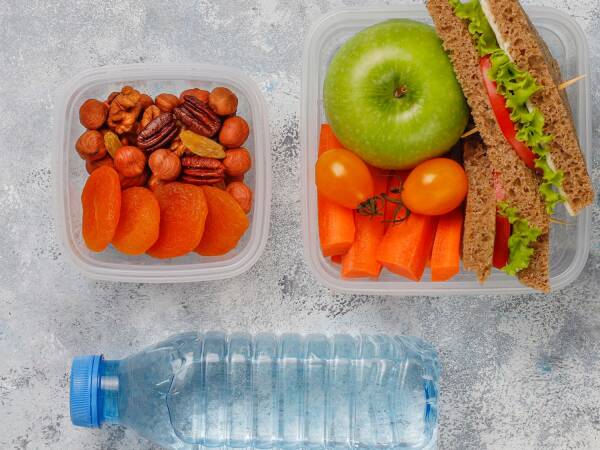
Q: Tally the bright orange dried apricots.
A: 4